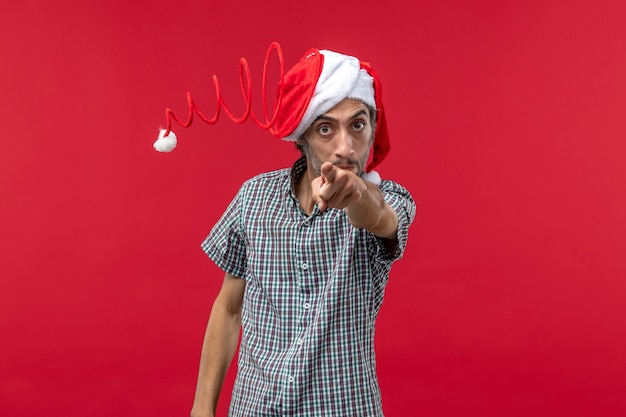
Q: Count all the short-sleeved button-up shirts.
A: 1